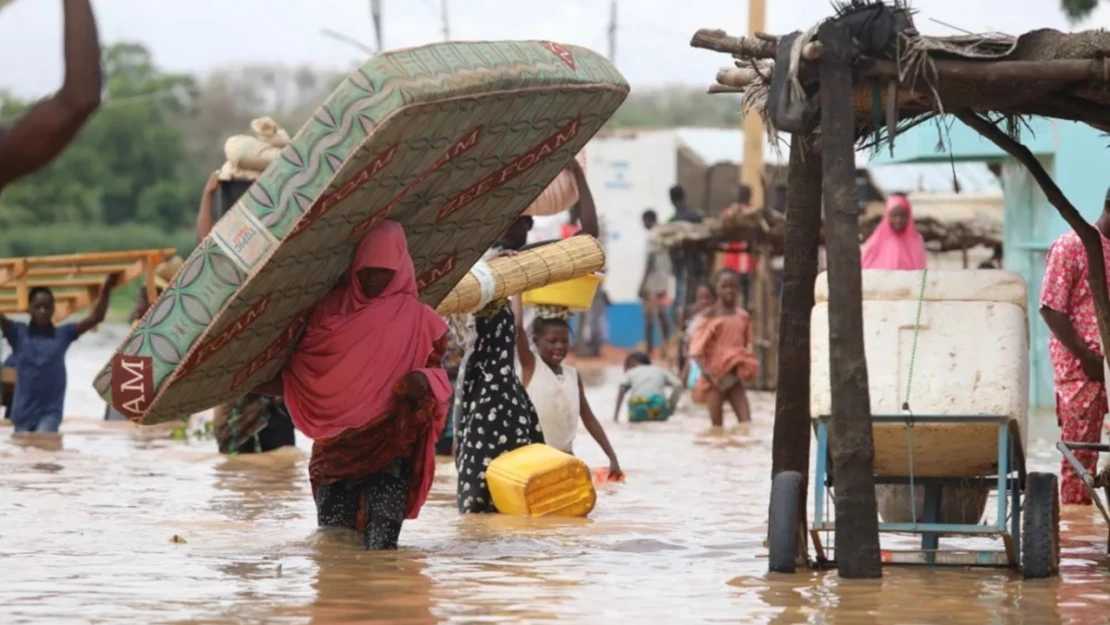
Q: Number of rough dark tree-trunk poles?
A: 2